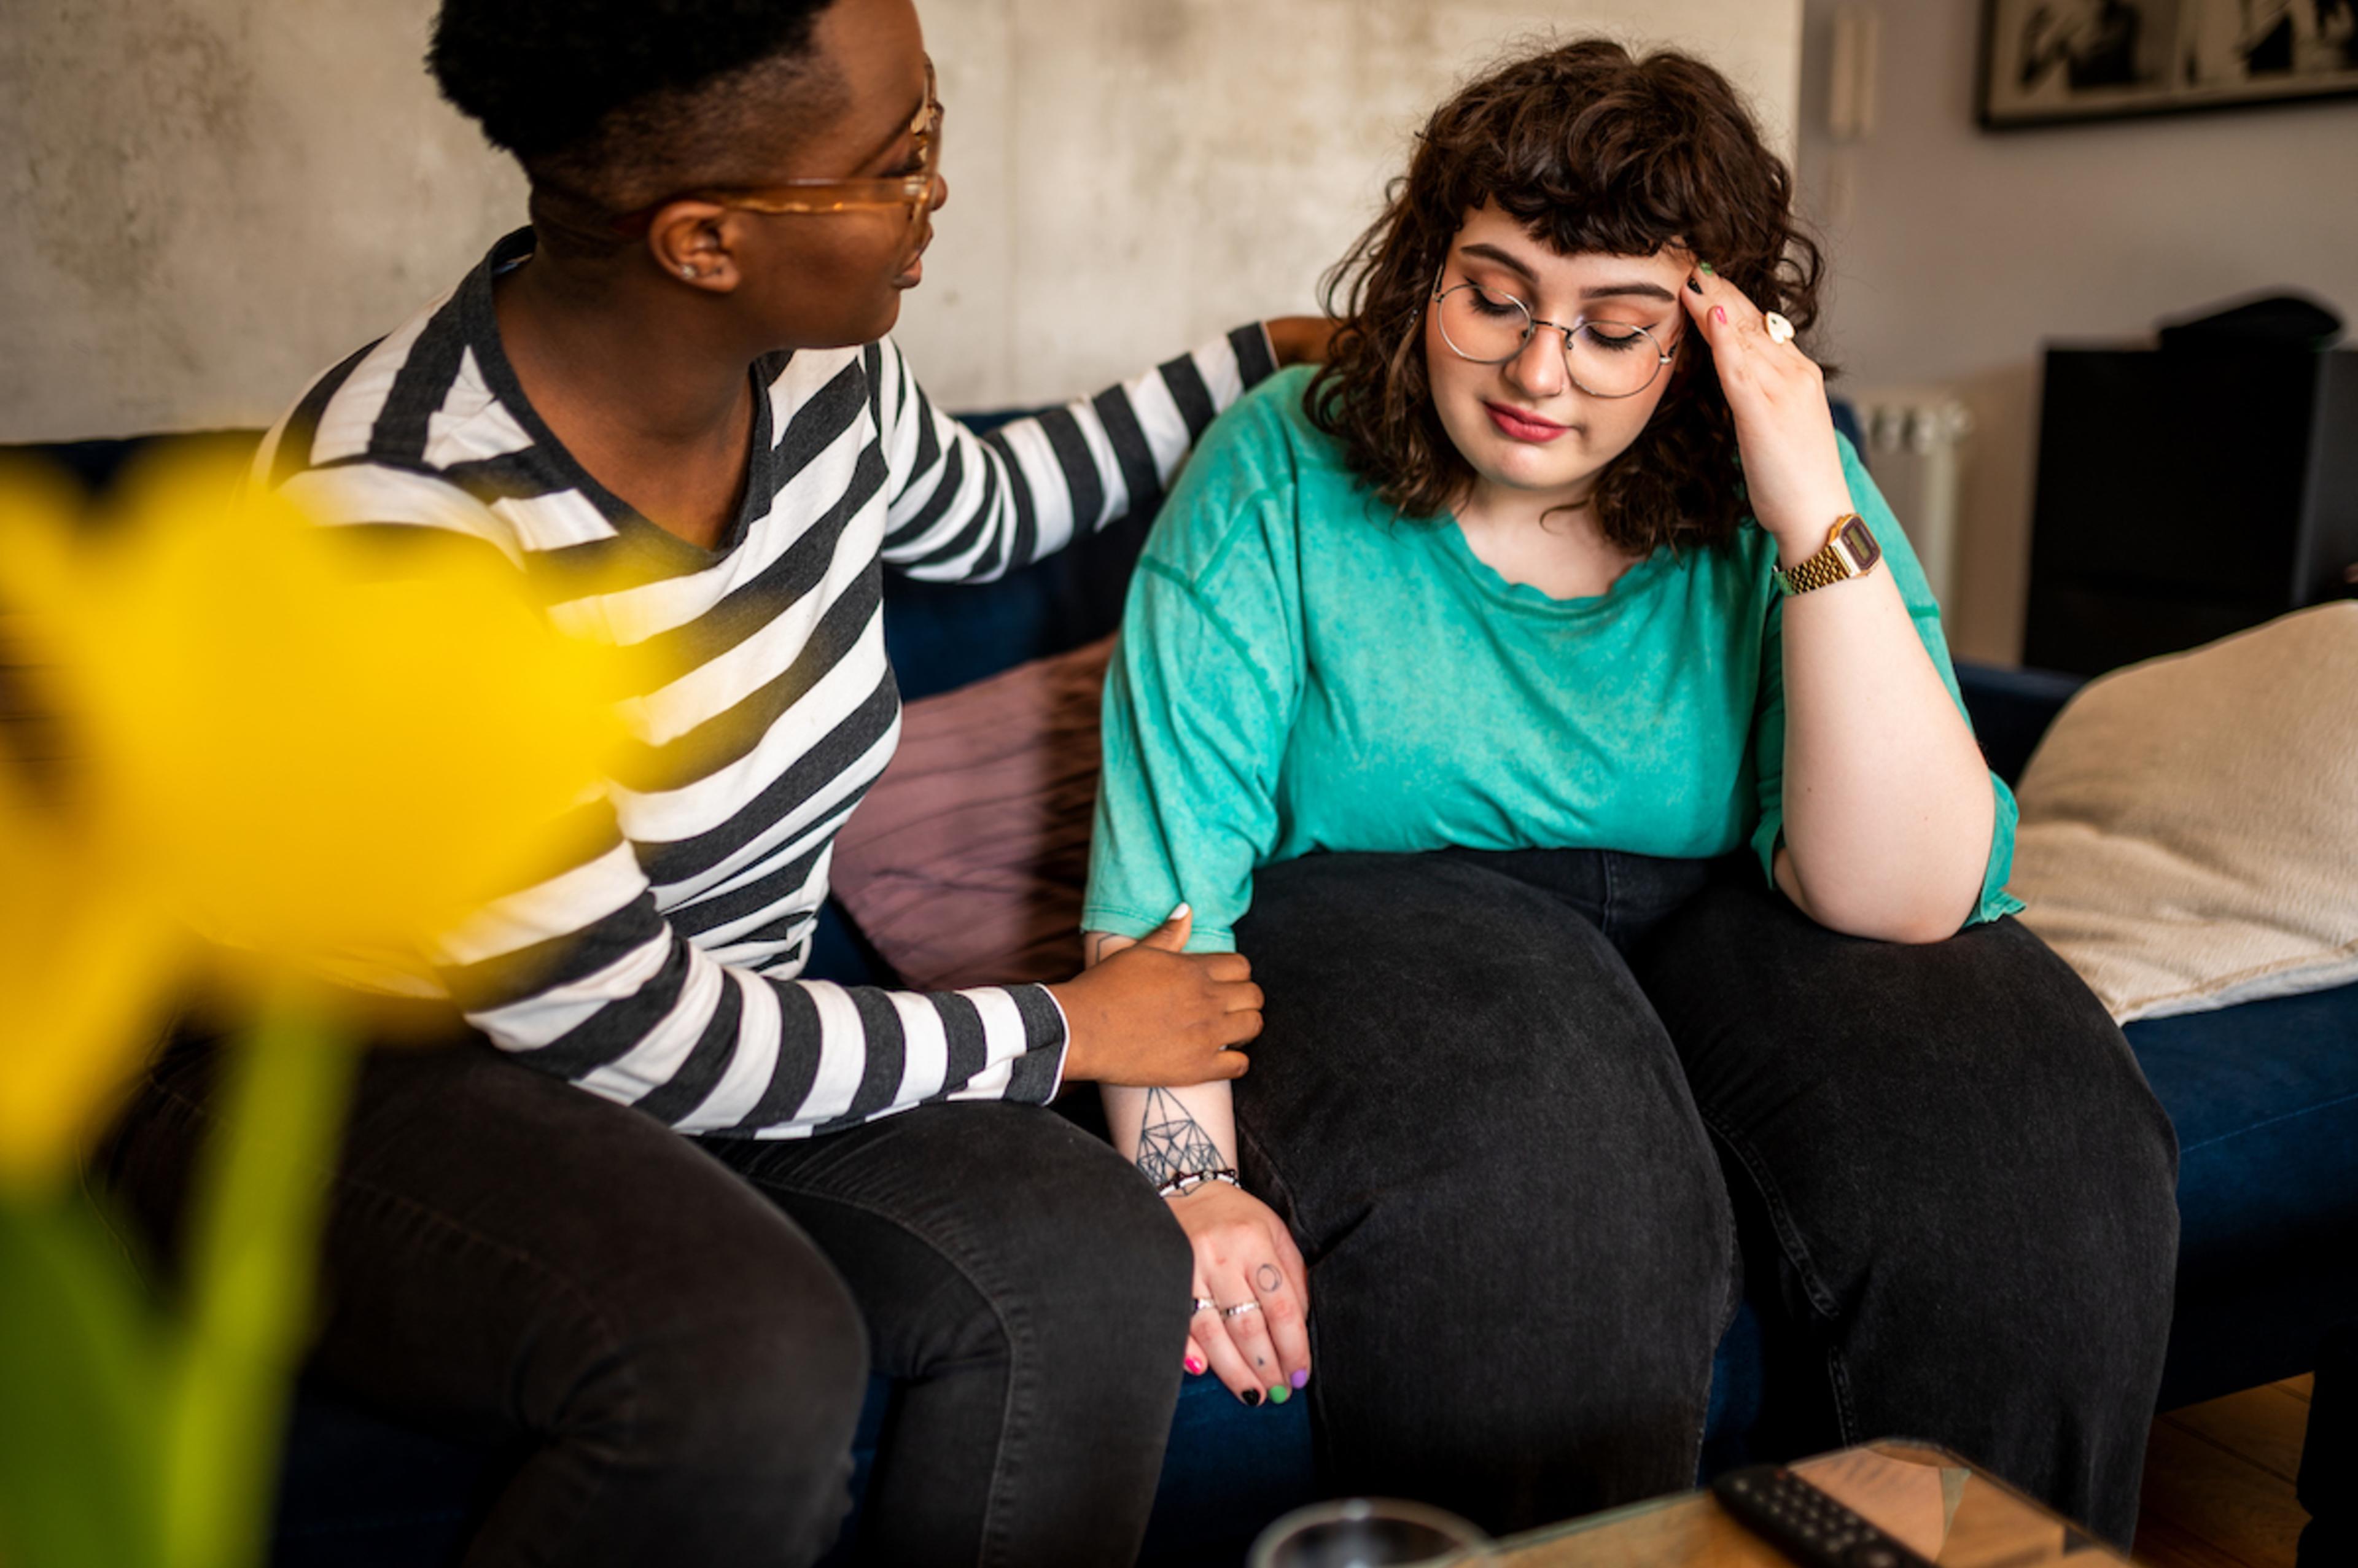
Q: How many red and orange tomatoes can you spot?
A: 0